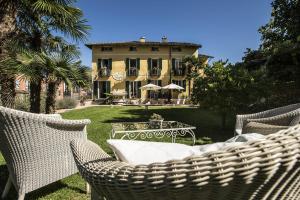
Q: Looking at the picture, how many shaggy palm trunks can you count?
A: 3